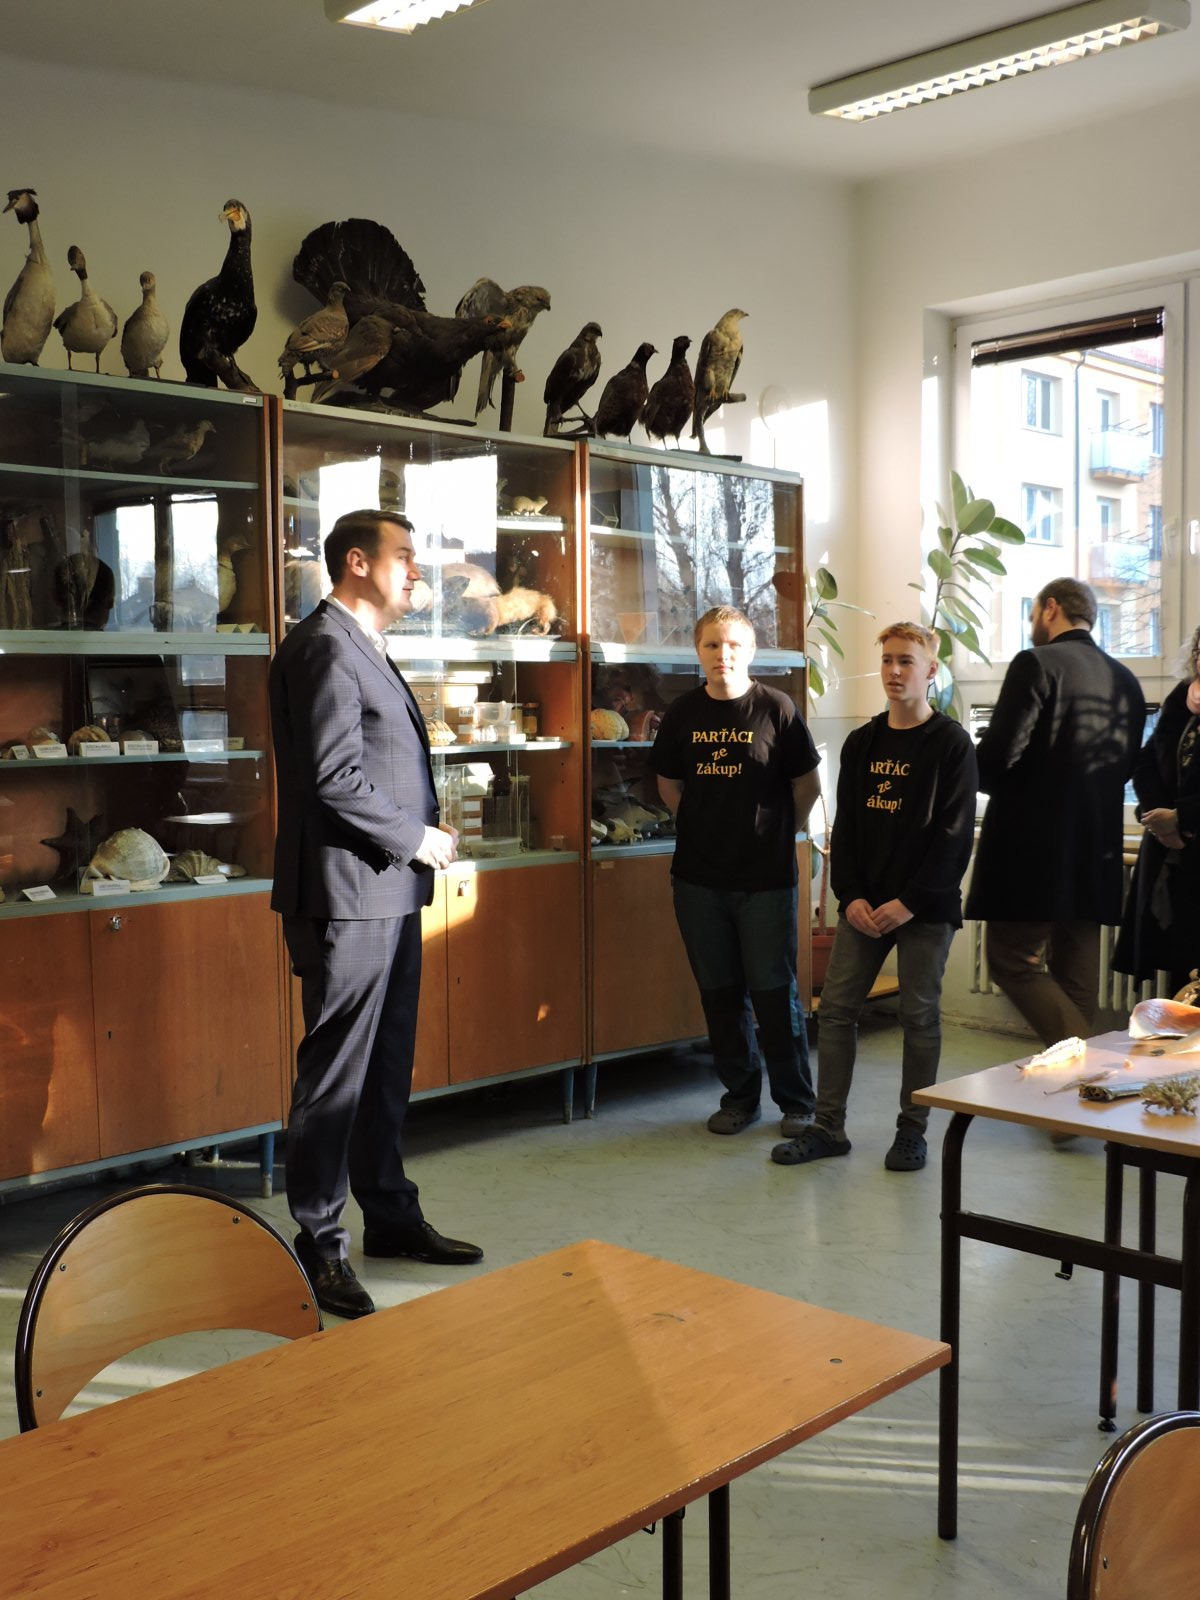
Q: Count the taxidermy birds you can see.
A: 11